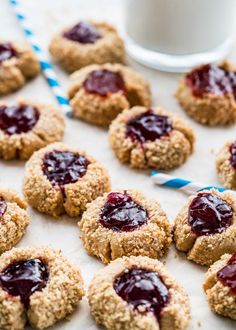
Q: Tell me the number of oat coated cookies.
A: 14